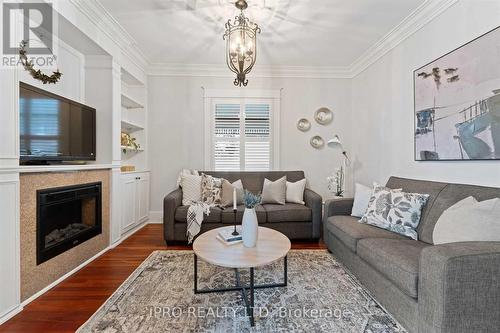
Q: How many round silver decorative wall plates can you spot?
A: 3